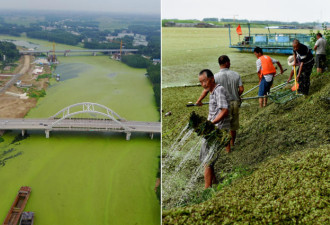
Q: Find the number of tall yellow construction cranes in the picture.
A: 2